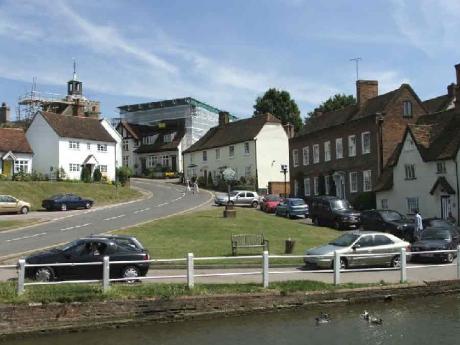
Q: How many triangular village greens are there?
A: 1